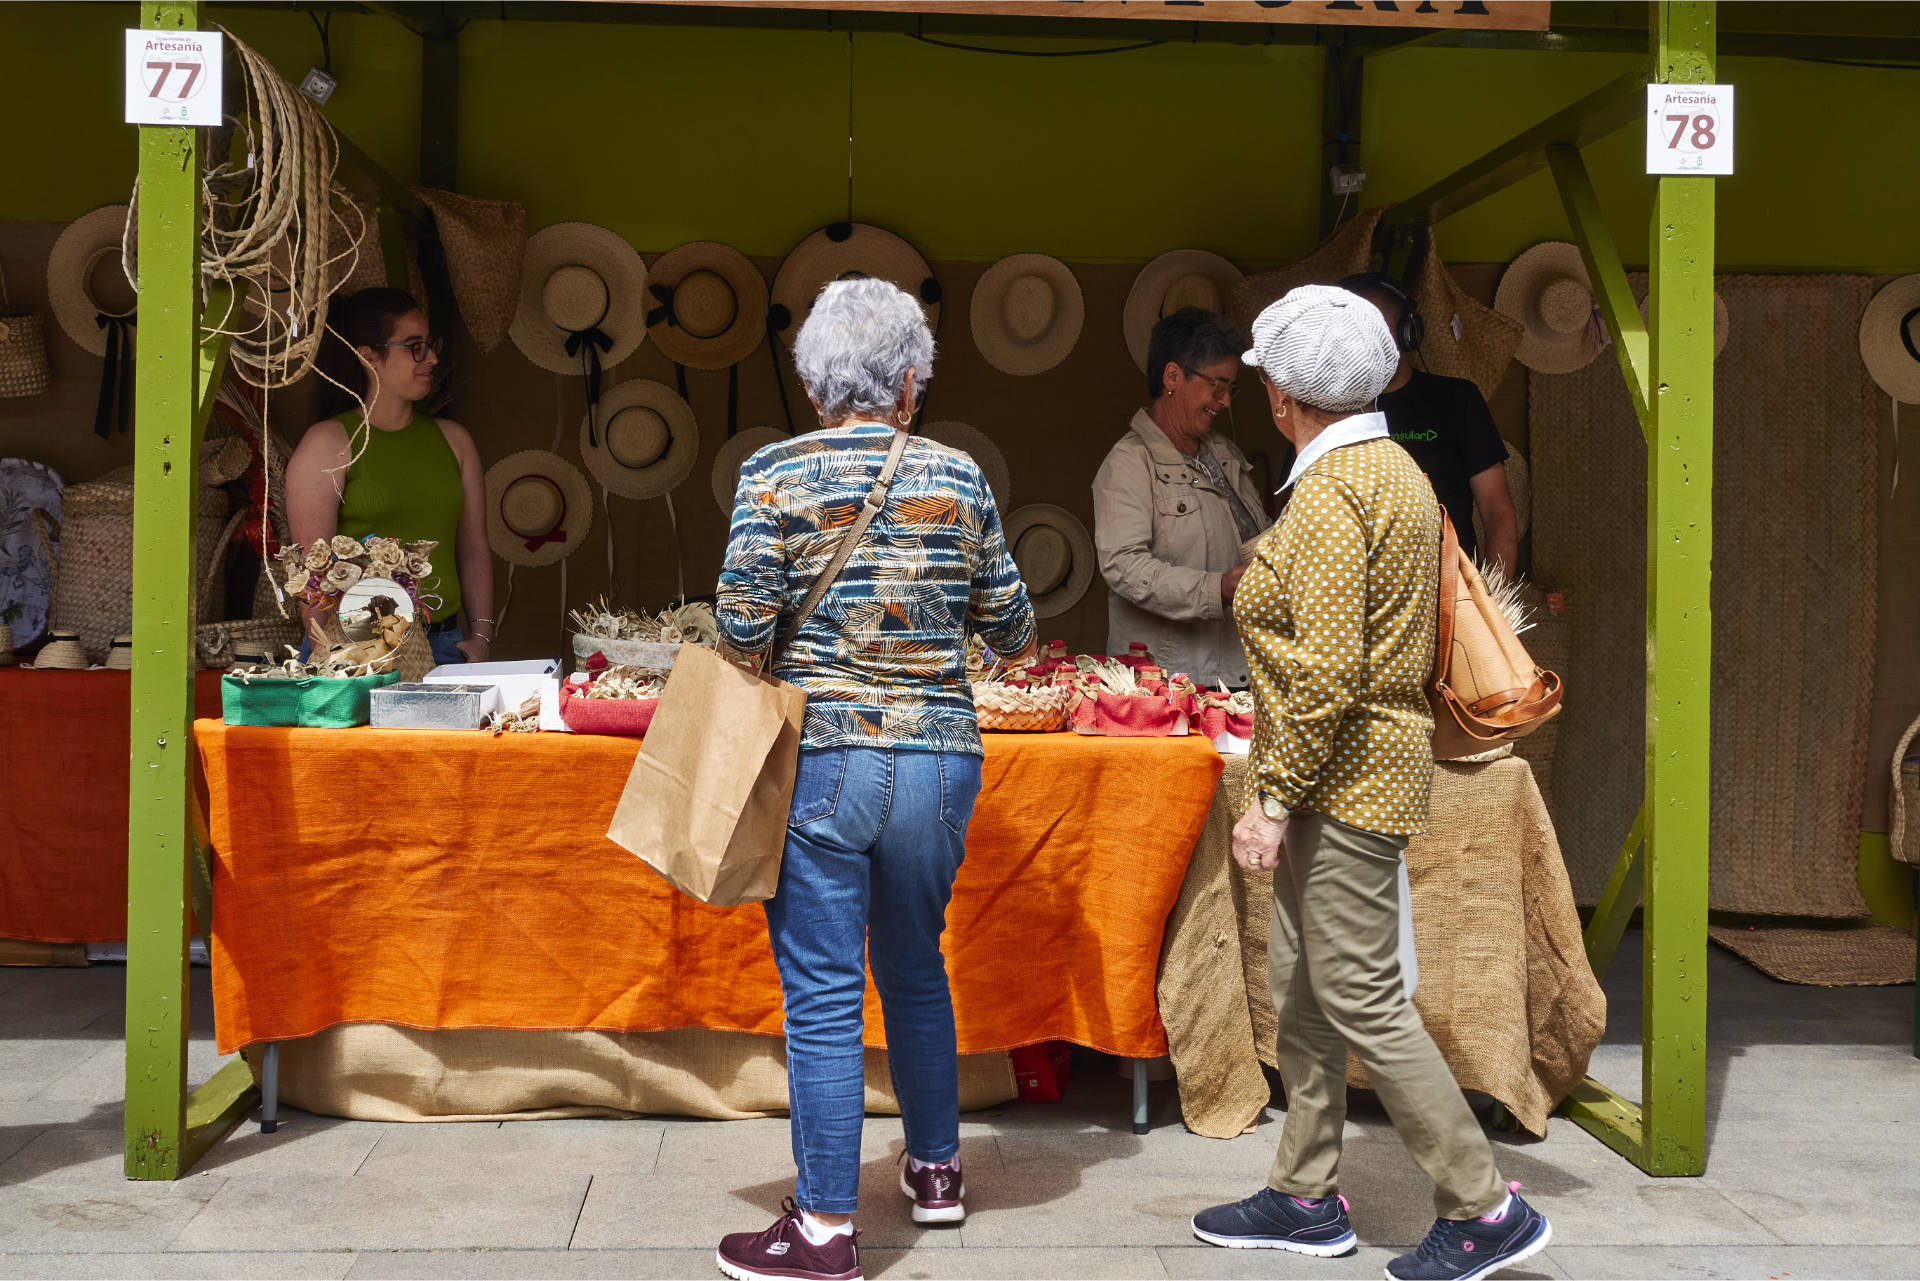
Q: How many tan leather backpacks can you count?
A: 1